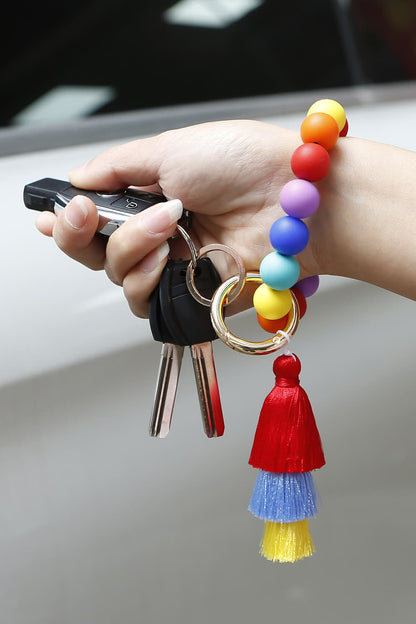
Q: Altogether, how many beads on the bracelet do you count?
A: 11